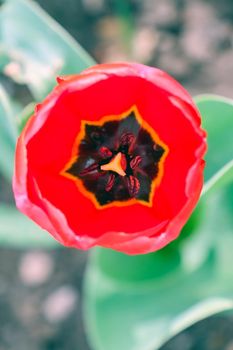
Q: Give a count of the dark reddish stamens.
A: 6